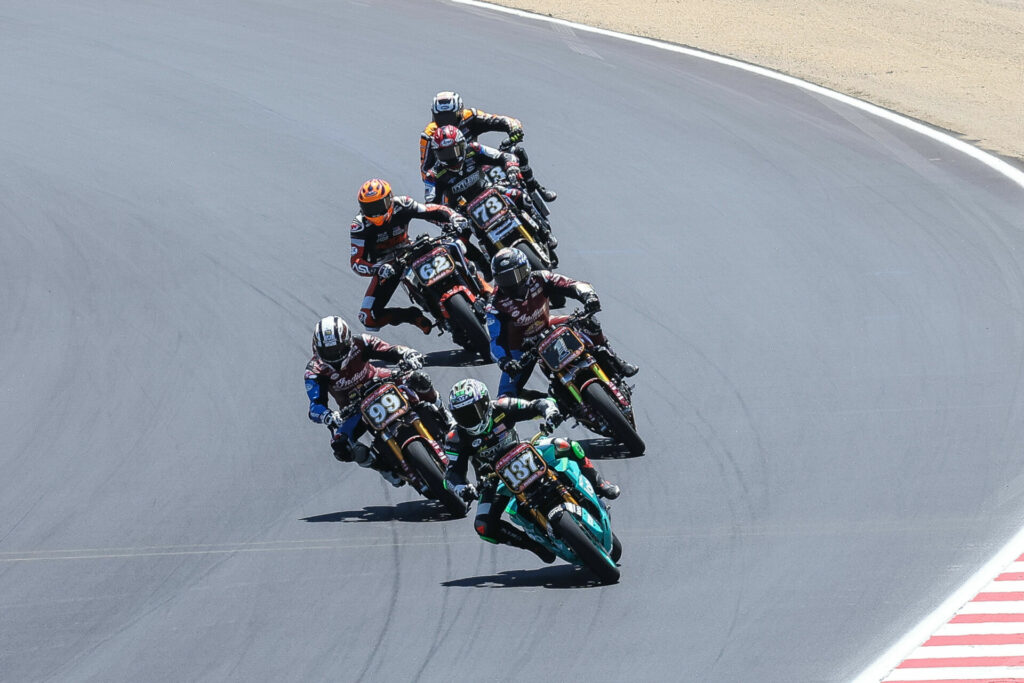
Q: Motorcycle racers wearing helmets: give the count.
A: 6